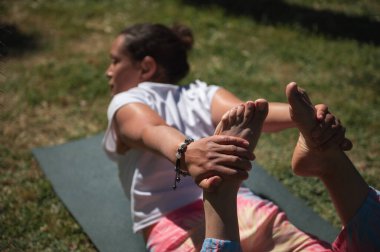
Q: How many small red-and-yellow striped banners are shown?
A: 0